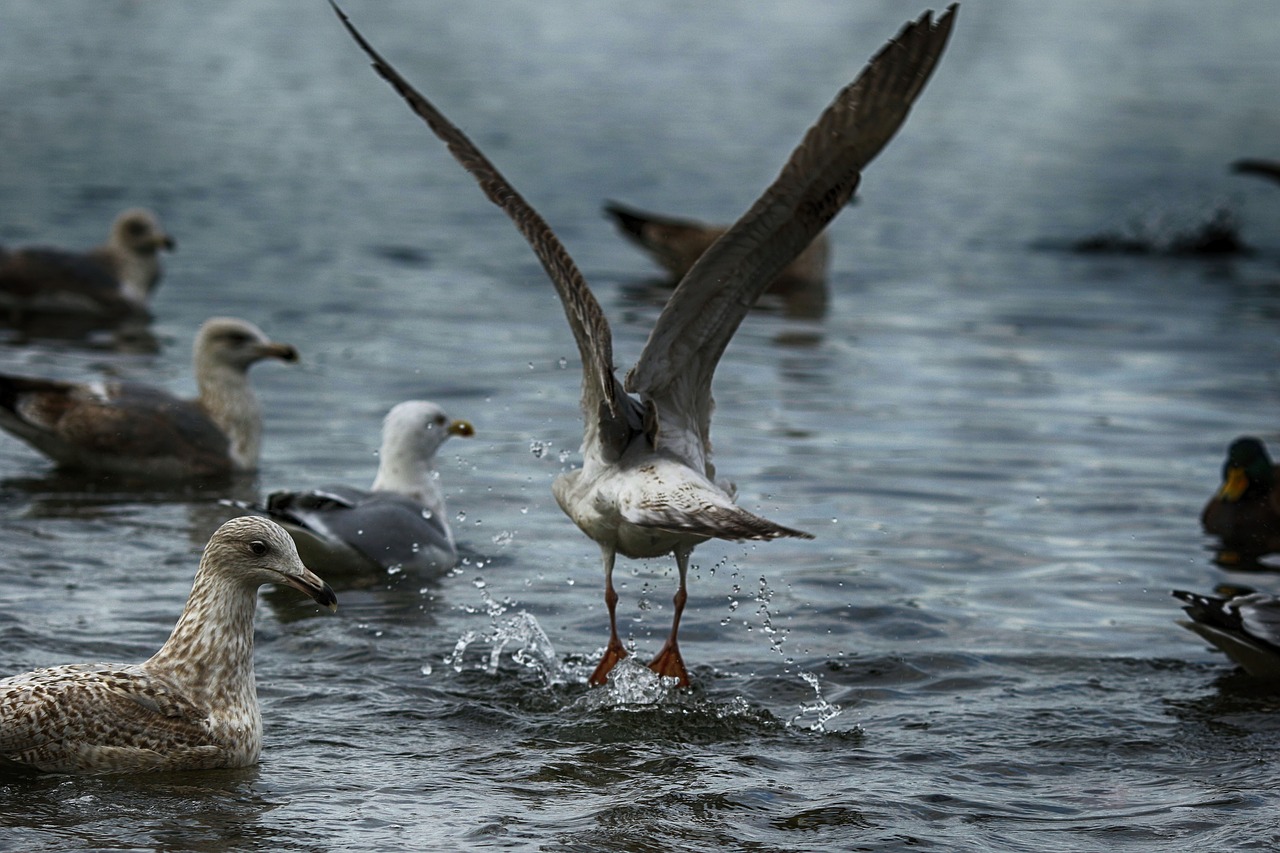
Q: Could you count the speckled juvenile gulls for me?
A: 1